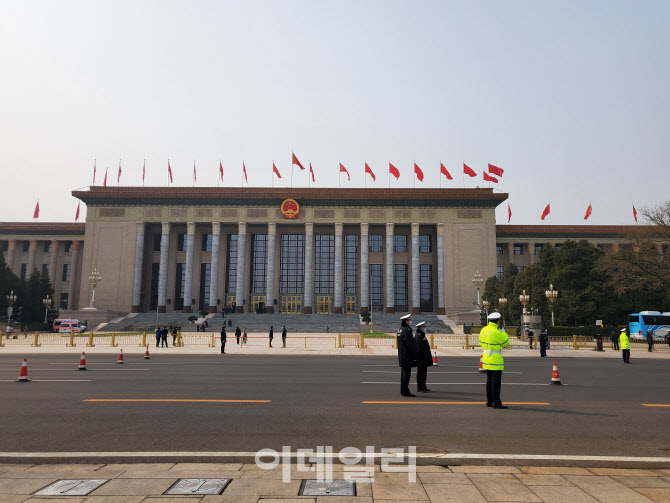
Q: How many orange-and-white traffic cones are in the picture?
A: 7